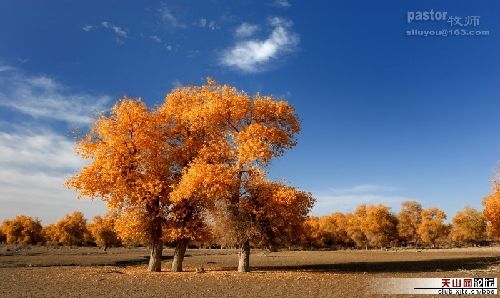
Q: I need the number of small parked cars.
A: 0